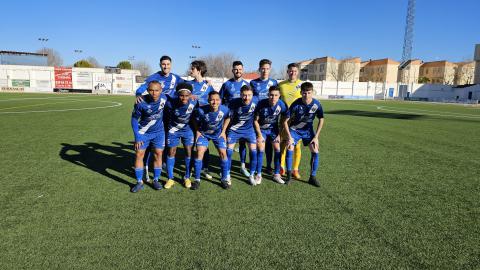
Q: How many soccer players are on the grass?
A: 11